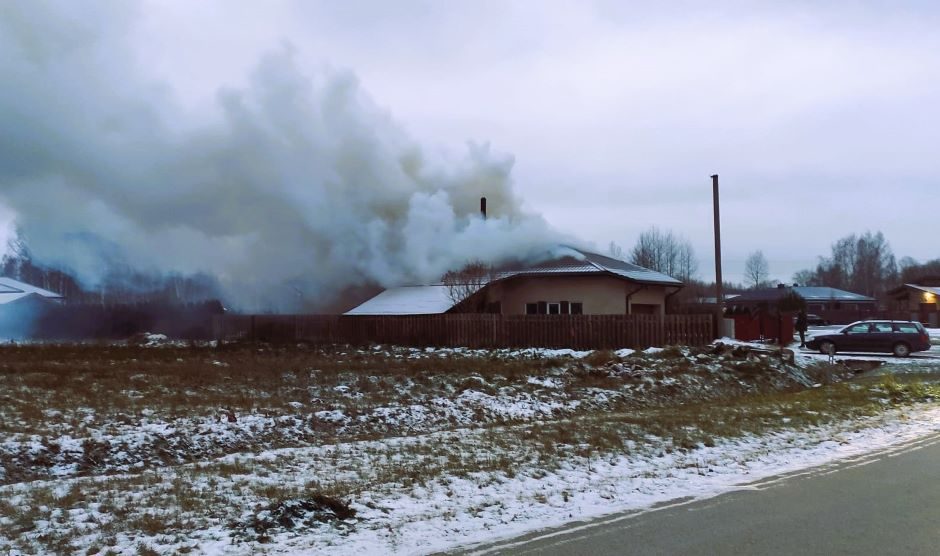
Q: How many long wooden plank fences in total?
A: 1